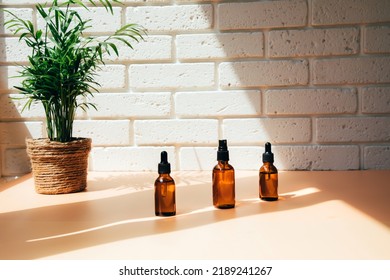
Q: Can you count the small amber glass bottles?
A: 3